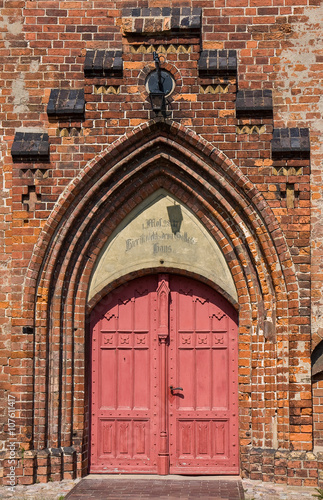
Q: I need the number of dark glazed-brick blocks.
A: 7